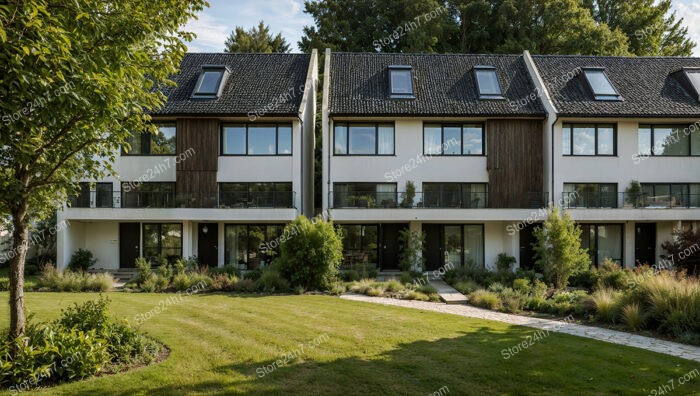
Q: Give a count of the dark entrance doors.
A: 6